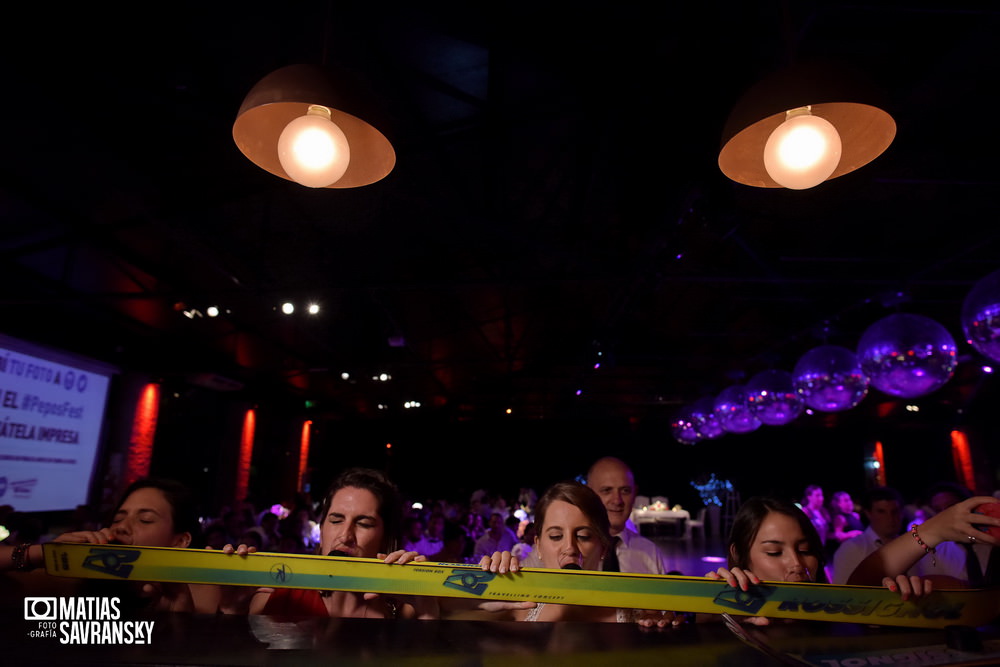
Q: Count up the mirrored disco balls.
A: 7